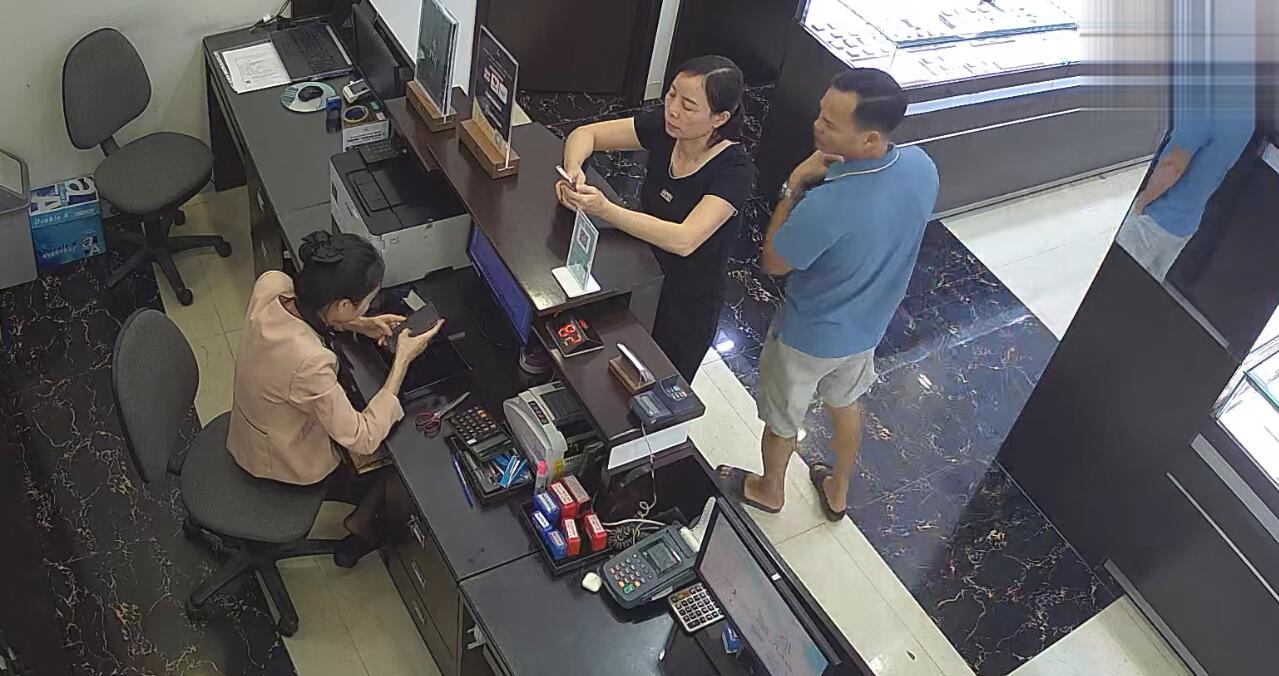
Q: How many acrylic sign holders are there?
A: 3